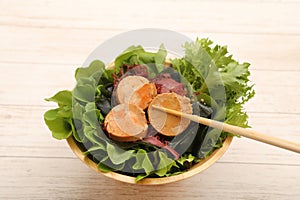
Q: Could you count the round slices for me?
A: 3